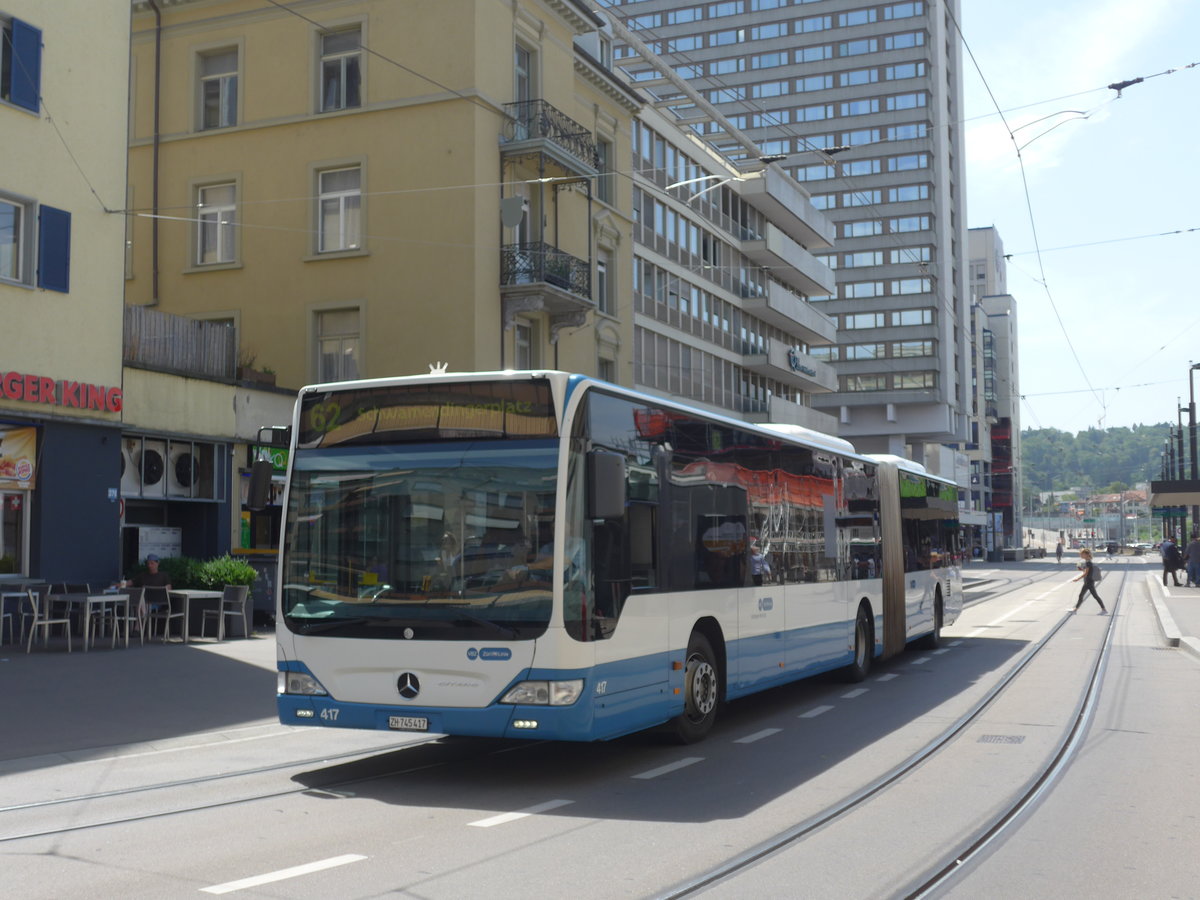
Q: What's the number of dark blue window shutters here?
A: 2